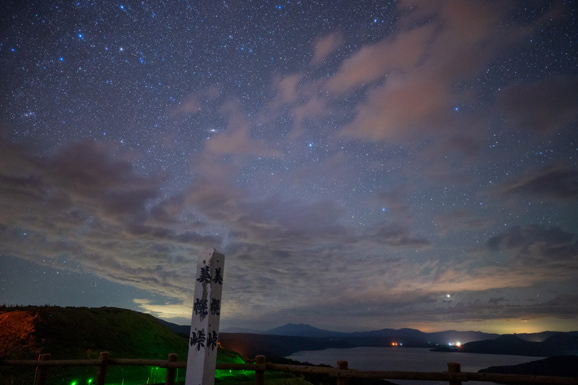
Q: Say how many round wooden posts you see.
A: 6